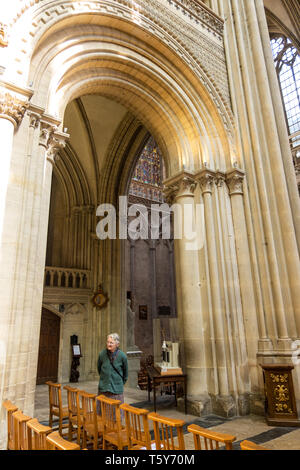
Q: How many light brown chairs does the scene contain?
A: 12